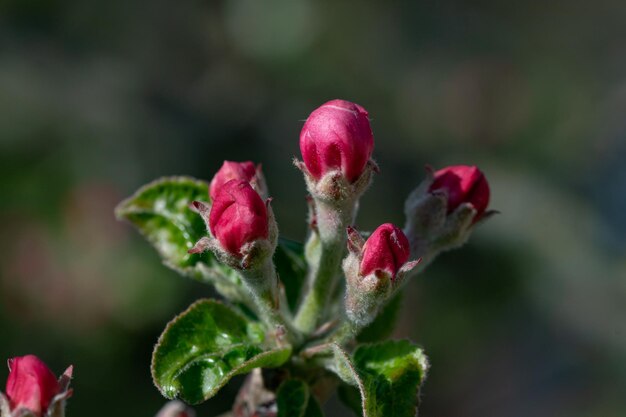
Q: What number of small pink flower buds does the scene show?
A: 6